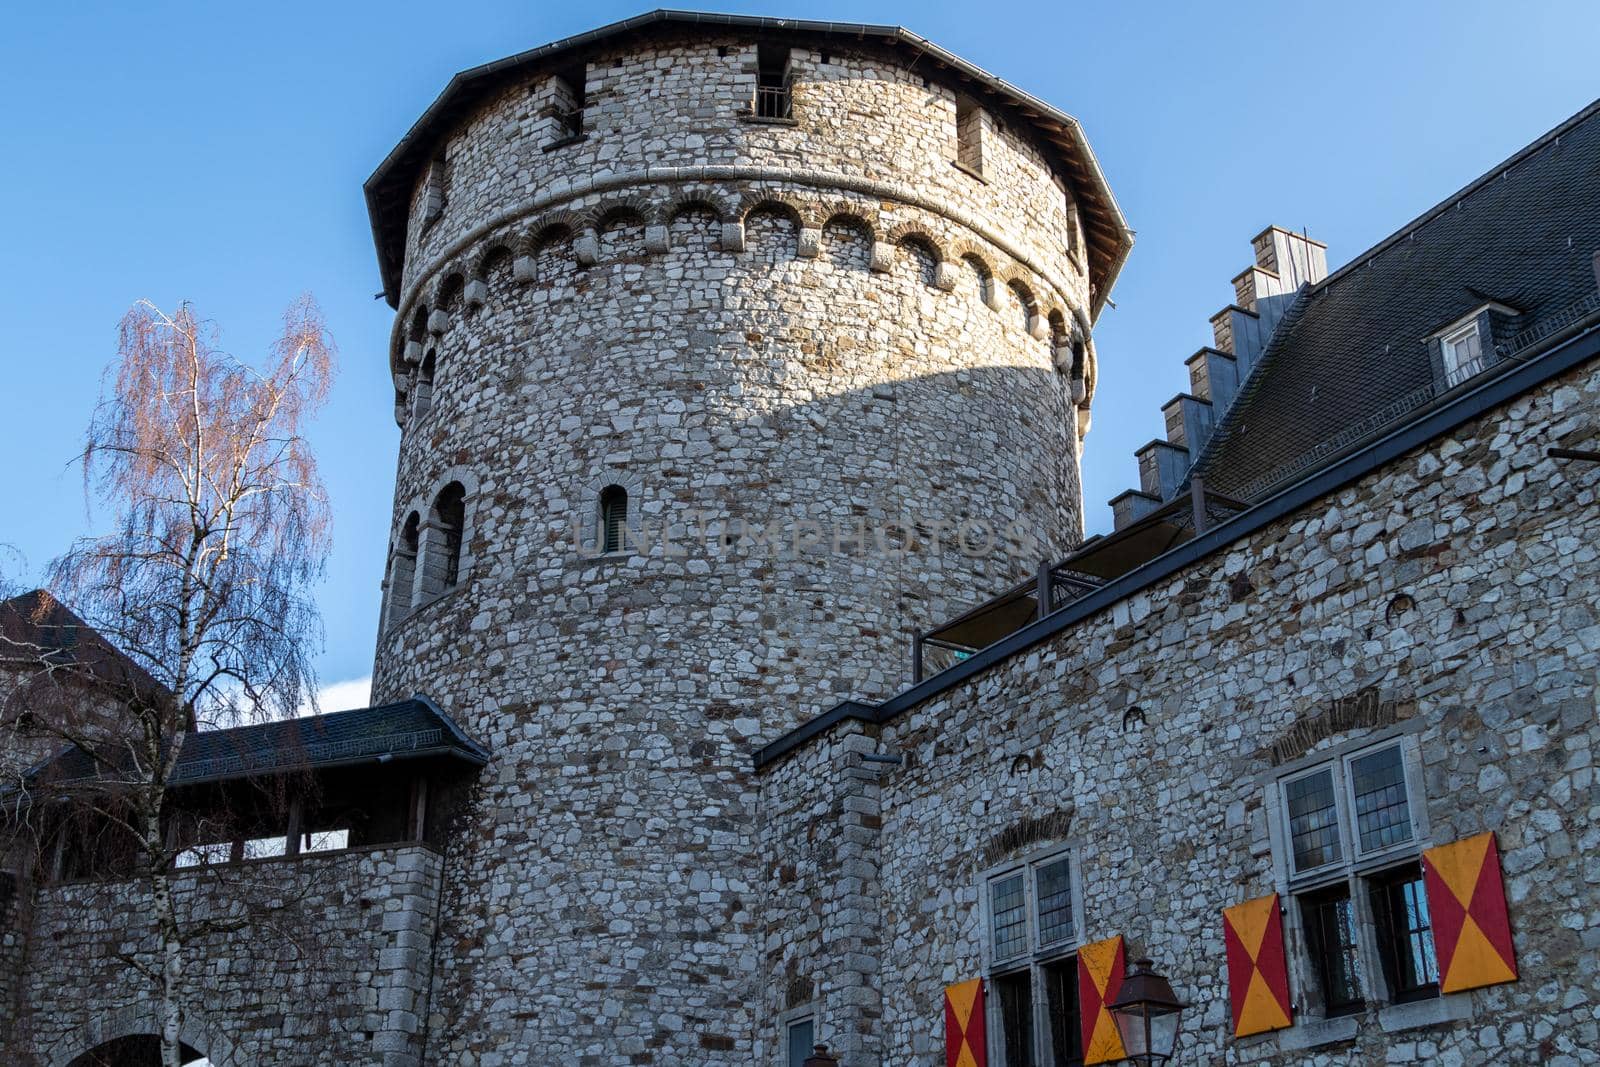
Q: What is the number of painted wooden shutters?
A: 4